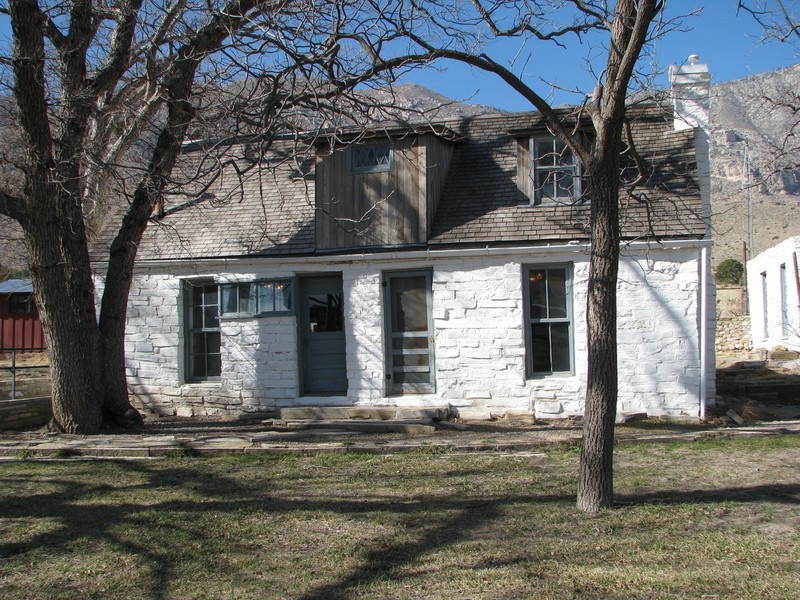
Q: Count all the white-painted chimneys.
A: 1